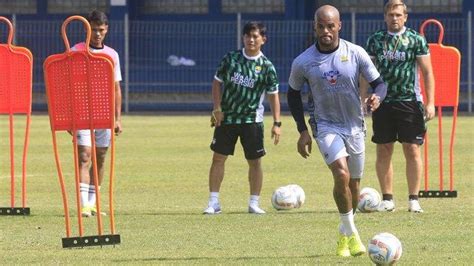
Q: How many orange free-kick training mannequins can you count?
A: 3